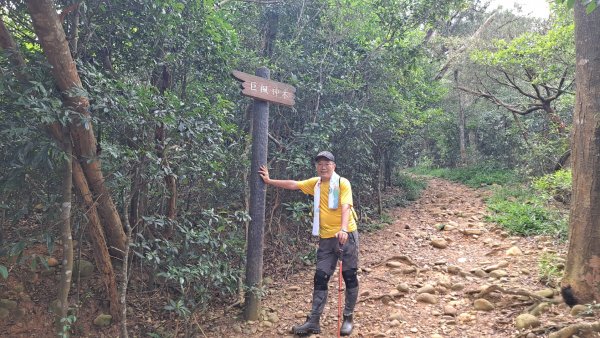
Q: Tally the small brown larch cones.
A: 0